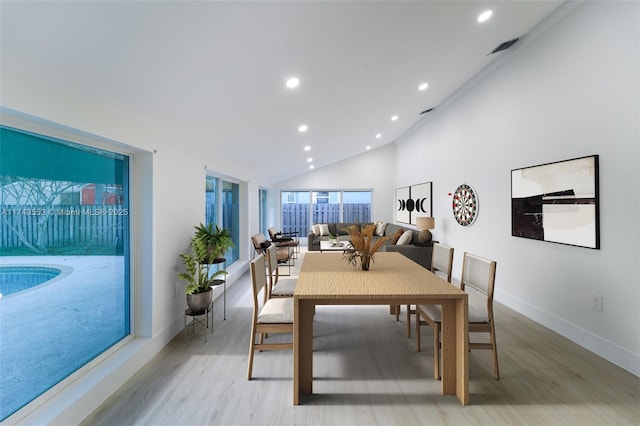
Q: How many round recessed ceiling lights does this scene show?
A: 10